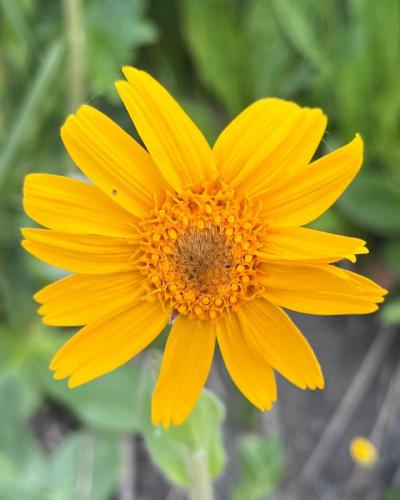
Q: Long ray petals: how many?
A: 13